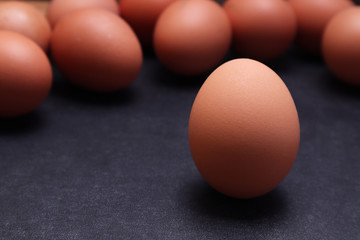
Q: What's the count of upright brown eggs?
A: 1